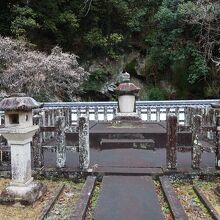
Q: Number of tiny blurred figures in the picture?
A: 0